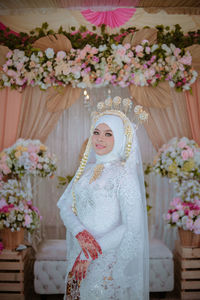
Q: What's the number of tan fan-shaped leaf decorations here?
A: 6